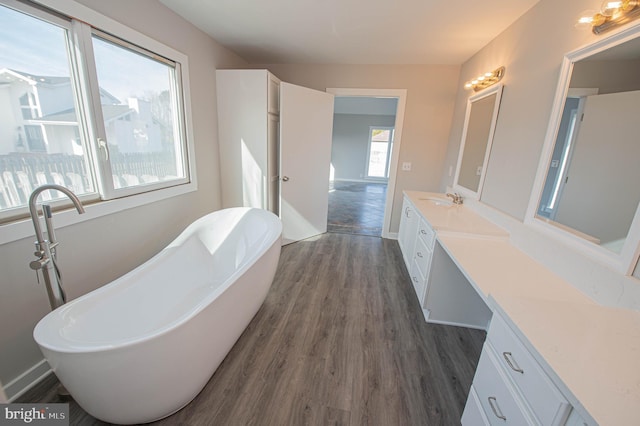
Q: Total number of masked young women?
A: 0